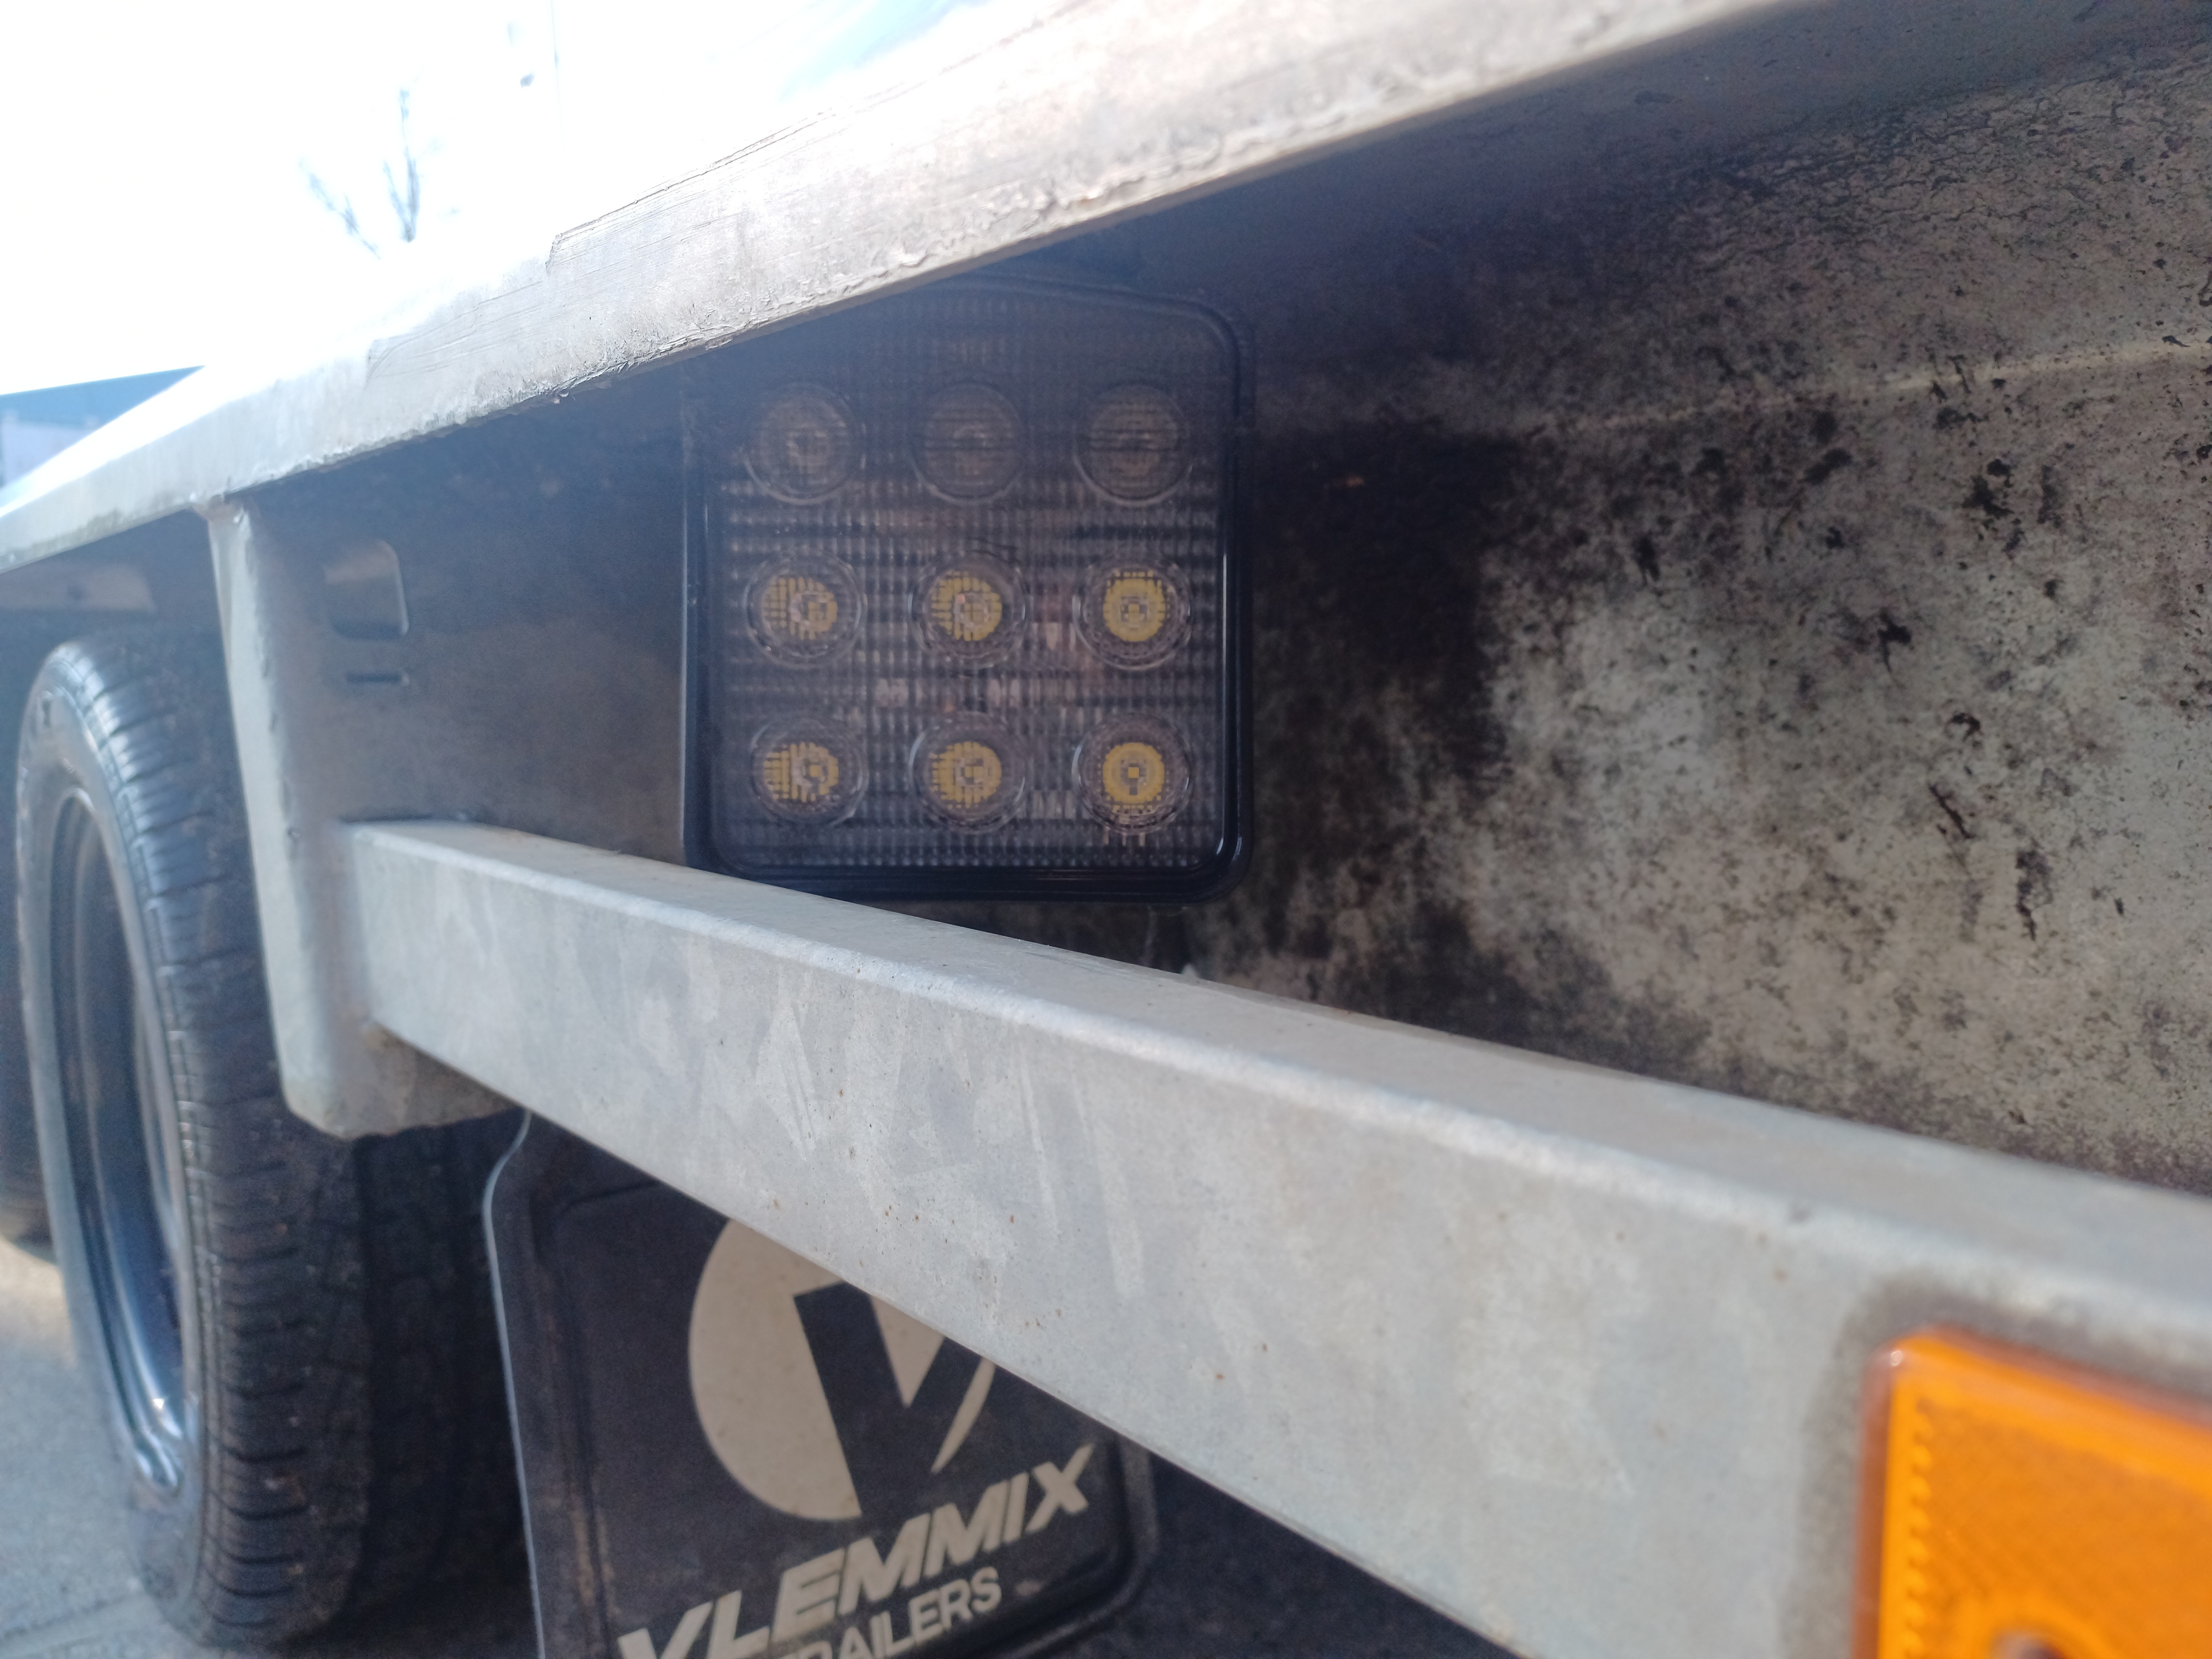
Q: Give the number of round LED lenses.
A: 9